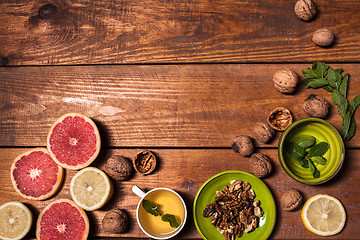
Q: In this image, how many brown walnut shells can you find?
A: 12